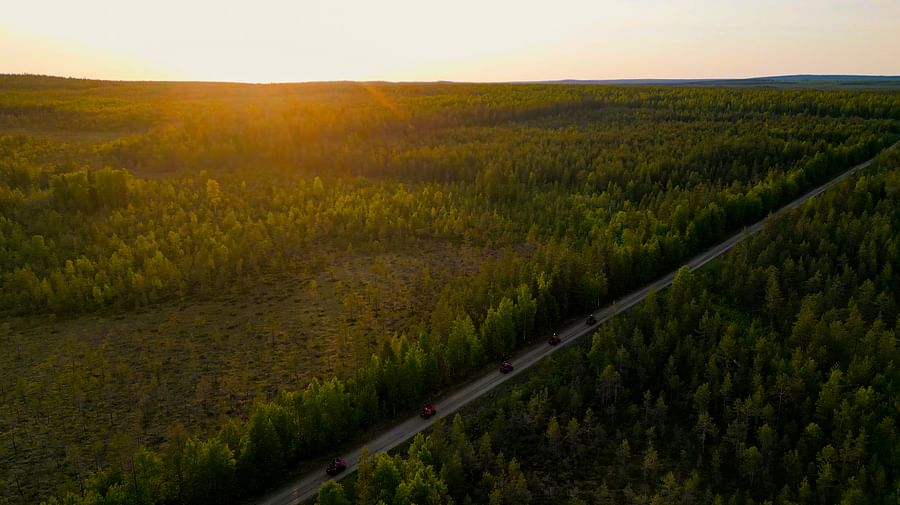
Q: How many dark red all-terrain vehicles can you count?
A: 5